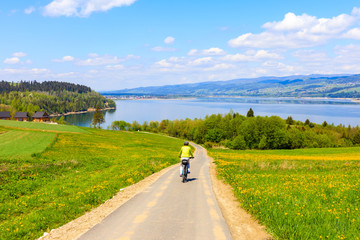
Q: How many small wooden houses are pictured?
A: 3